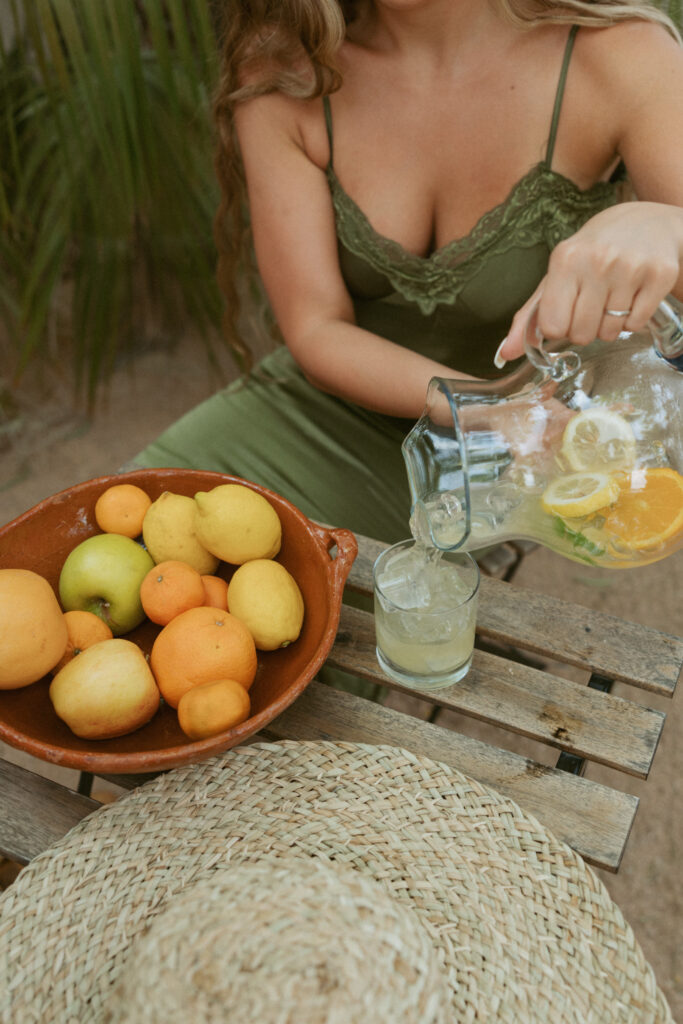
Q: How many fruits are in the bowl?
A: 12